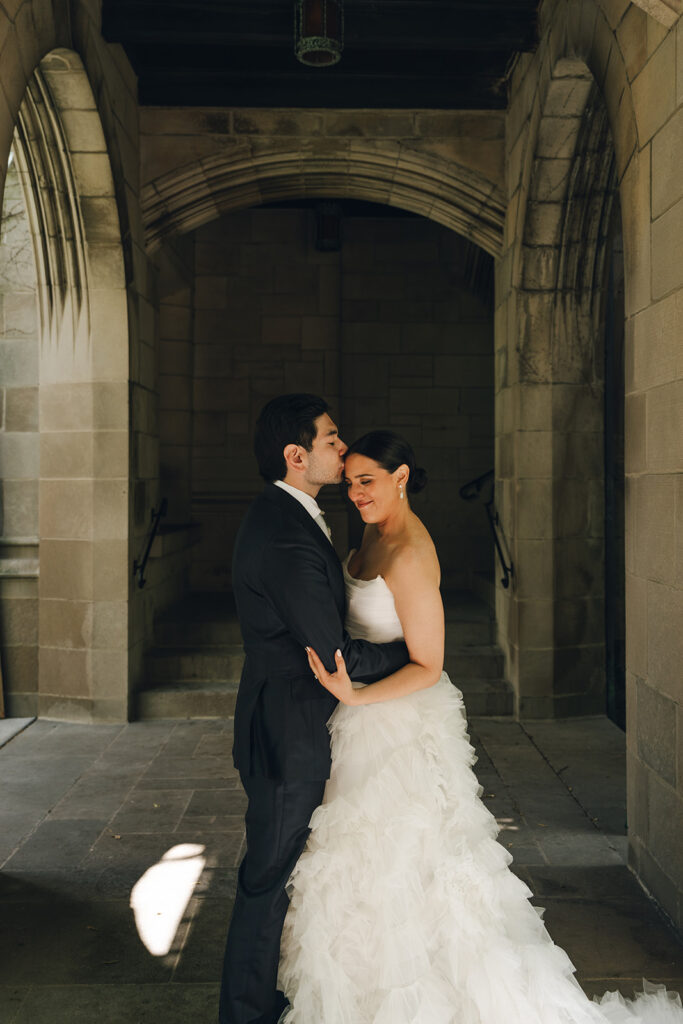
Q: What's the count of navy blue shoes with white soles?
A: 0